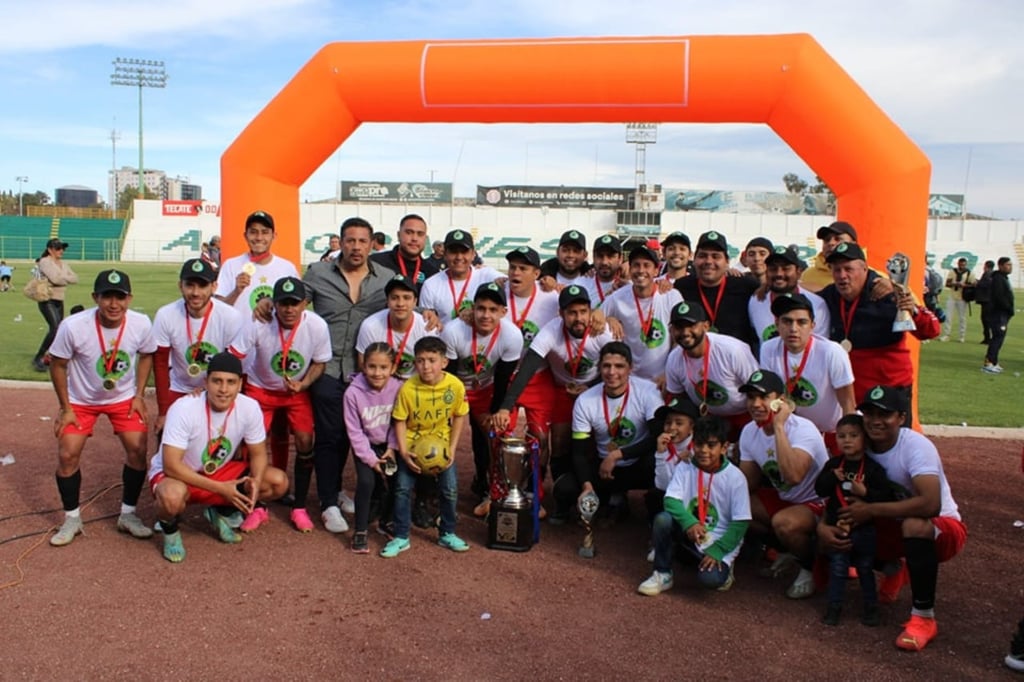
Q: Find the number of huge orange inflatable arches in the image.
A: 1